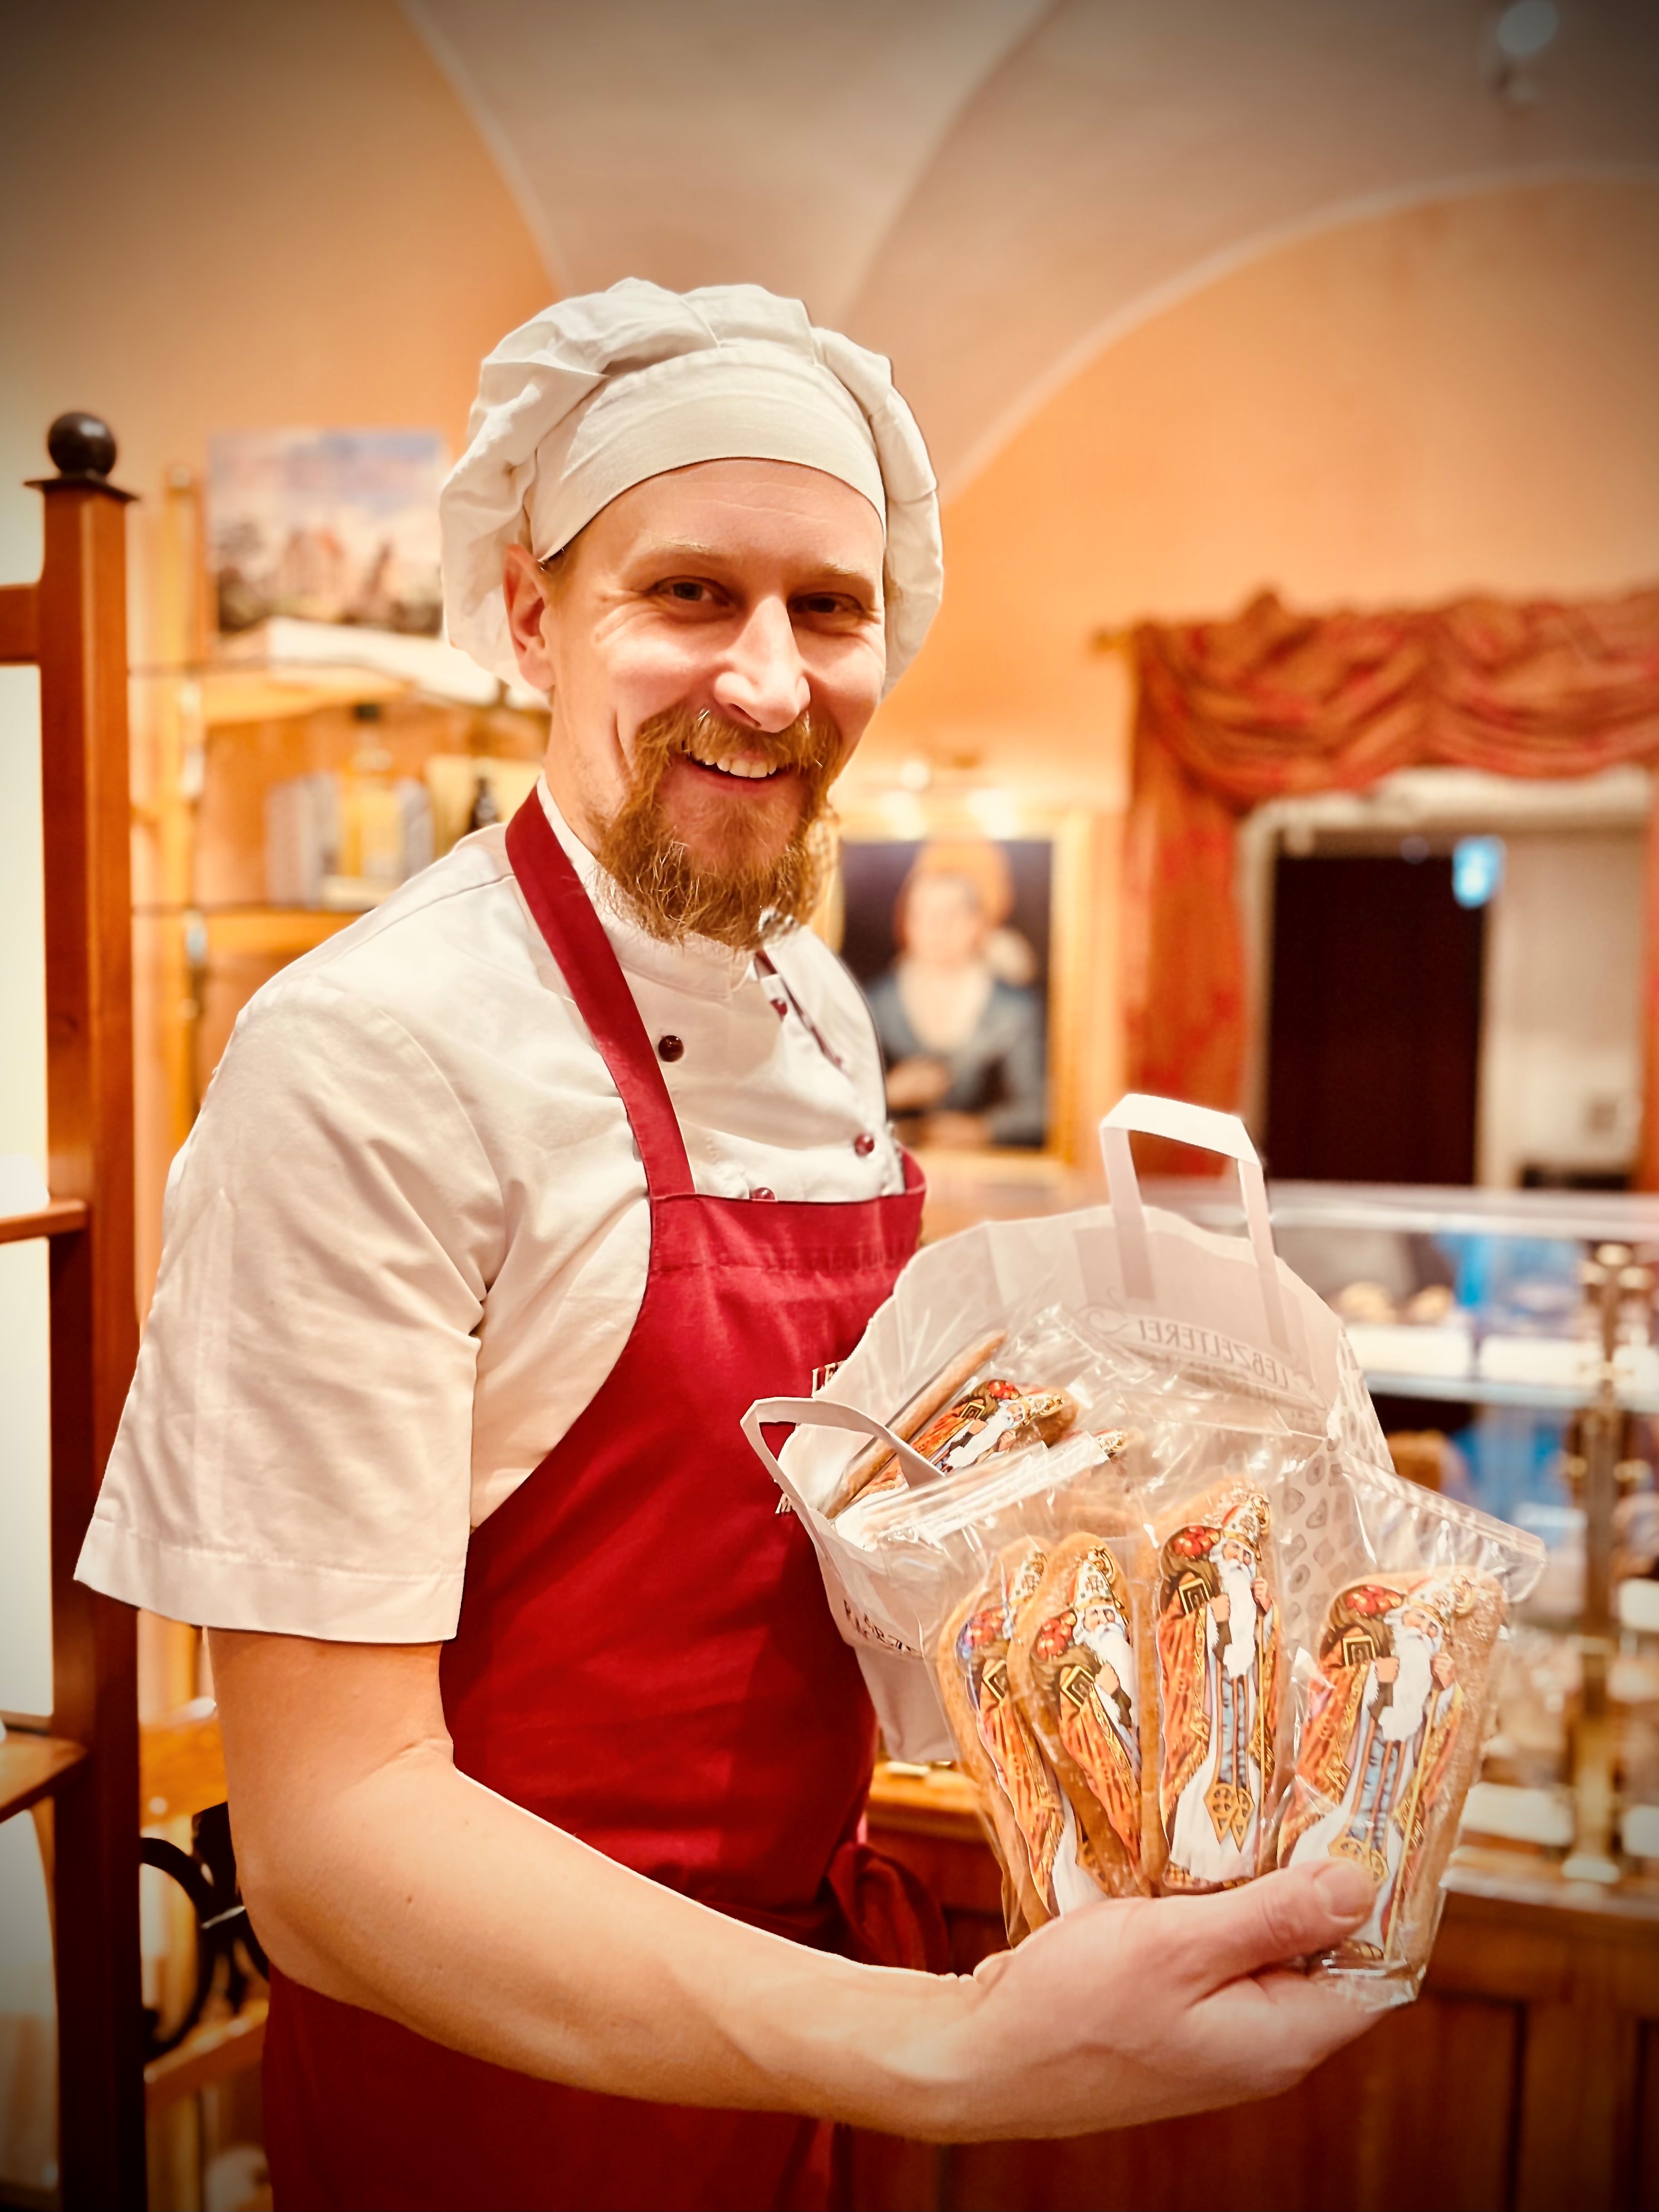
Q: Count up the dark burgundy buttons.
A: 4